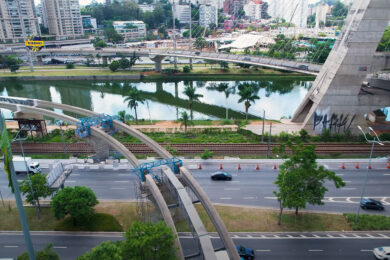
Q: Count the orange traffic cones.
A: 9